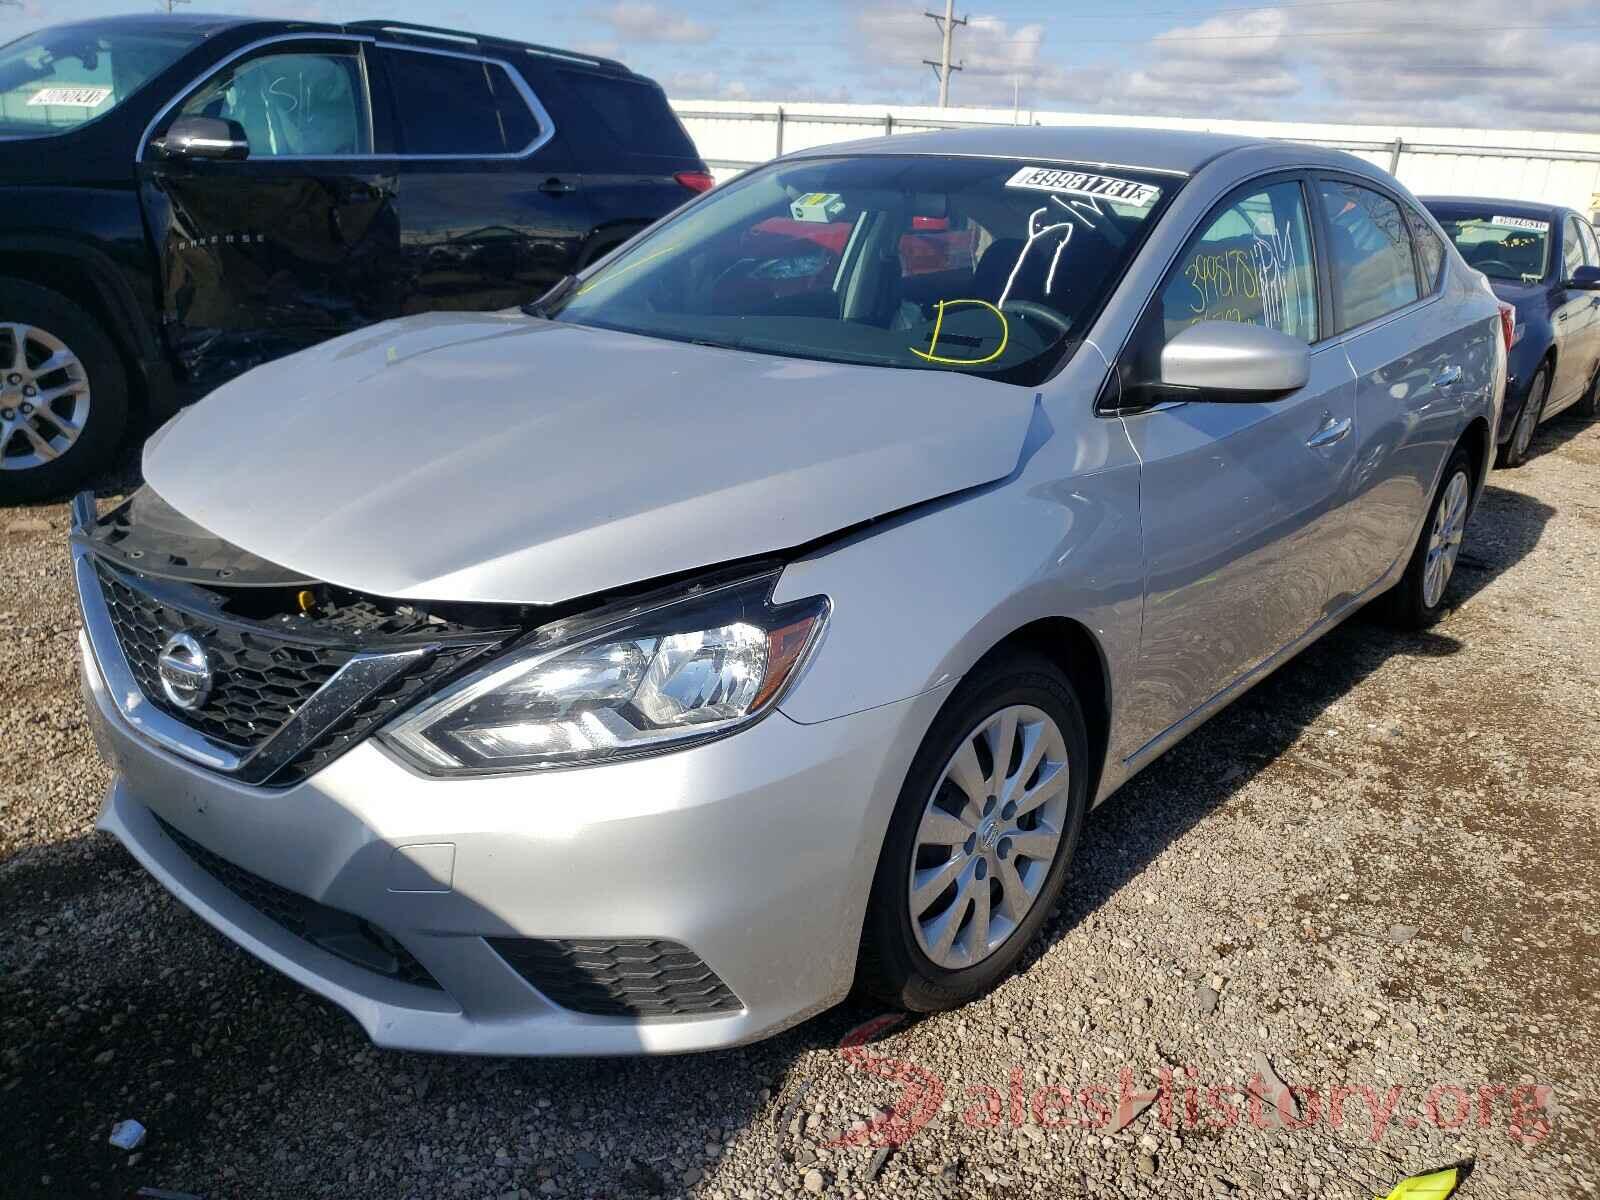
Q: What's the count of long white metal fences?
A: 1